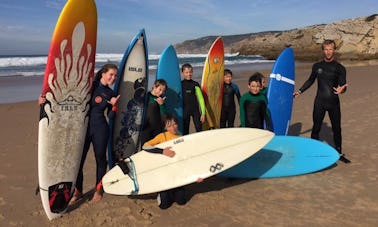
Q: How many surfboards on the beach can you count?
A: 7